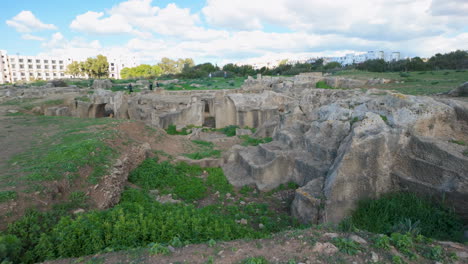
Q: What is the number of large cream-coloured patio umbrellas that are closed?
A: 0